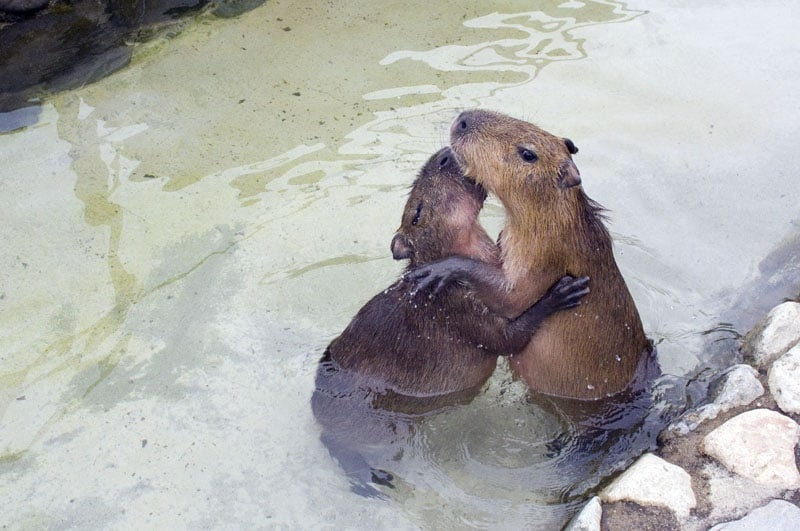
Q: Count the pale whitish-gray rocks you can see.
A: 7